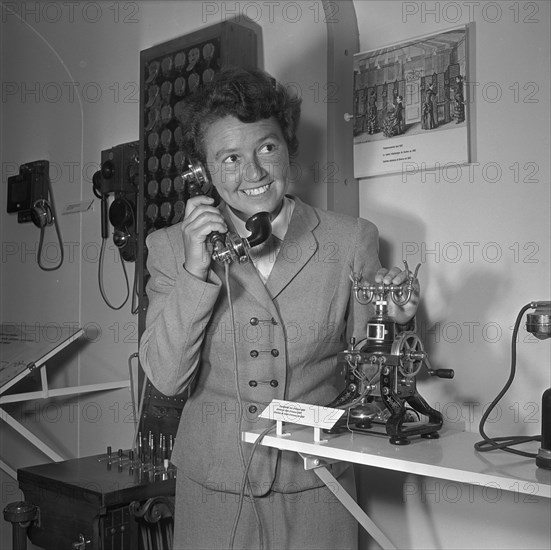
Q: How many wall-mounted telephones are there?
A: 2